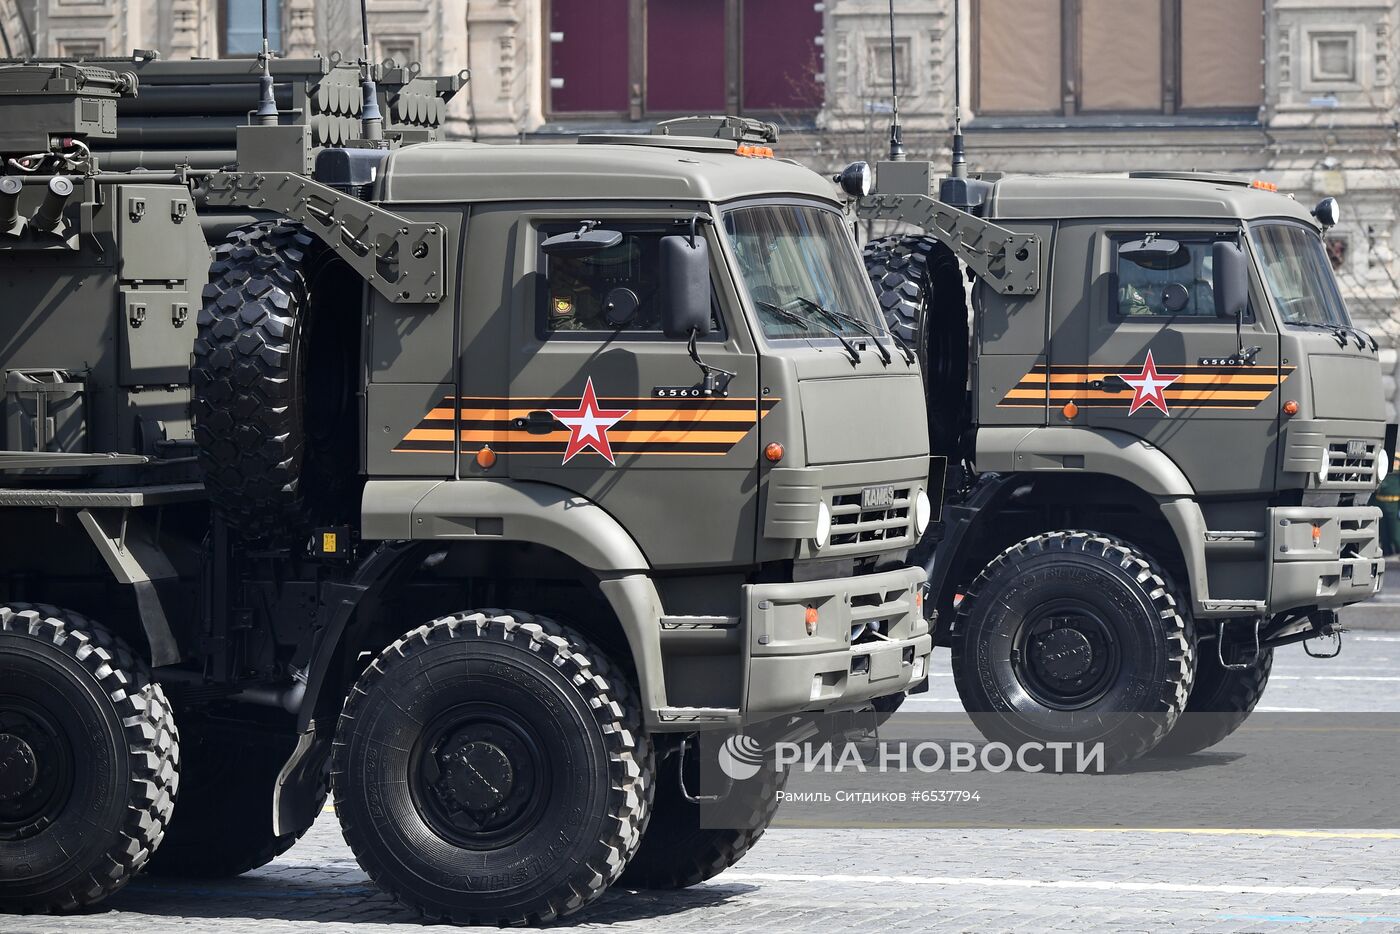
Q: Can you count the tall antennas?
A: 4